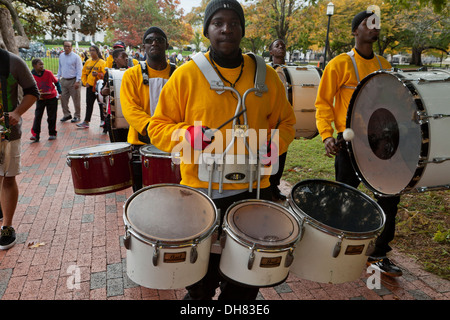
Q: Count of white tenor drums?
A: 3